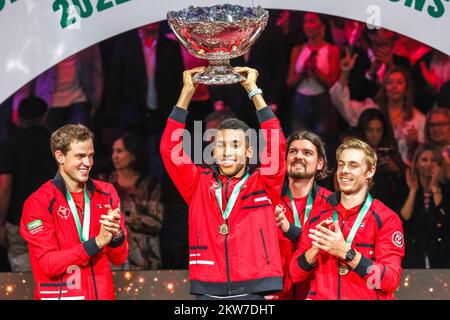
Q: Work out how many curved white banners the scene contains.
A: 1